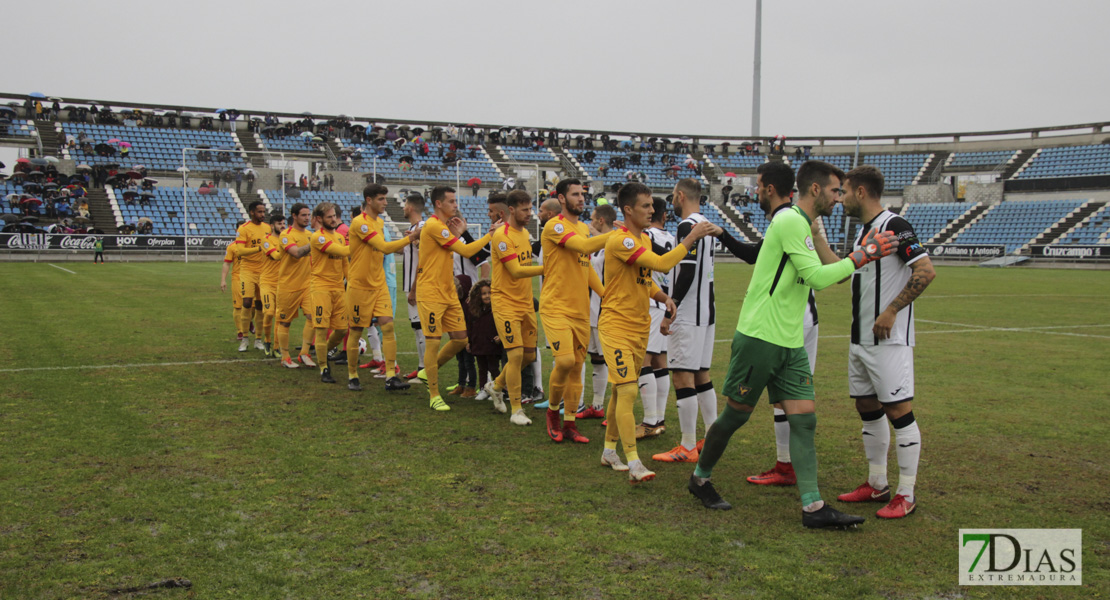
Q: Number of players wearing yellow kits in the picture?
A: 10